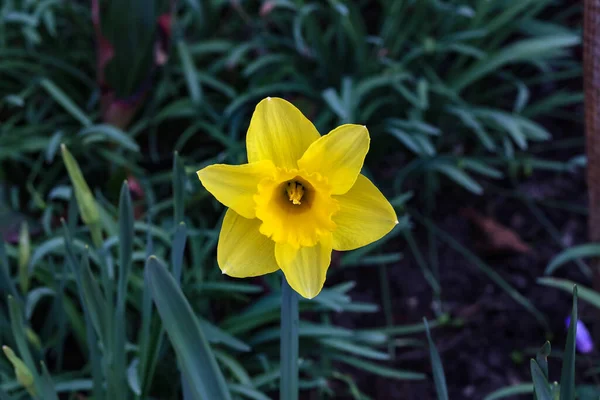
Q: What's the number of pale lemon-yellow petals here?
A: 6